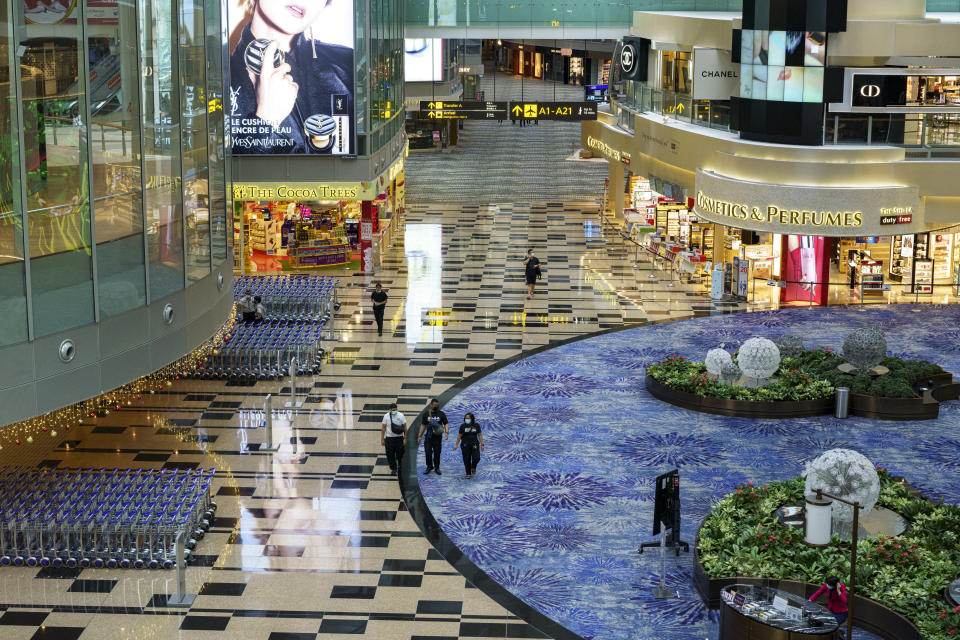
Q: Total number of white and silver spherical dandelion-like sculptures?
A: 6